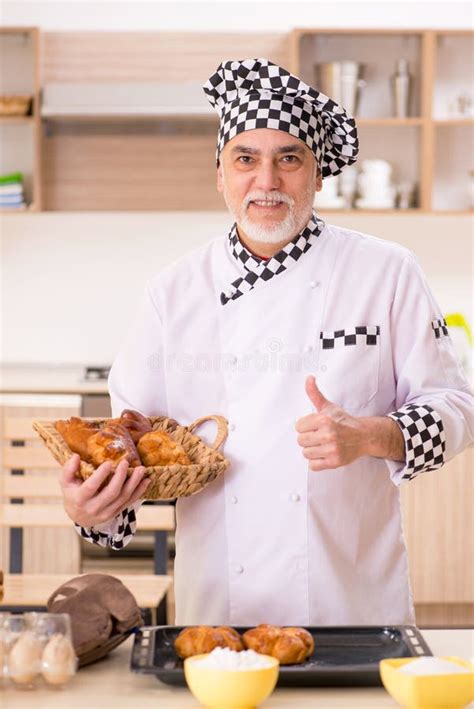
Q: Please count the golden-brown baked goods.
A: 6